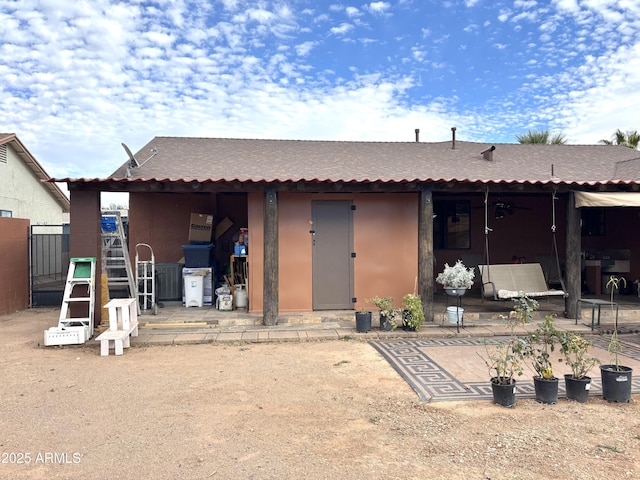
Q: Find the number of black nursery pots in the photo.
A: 7